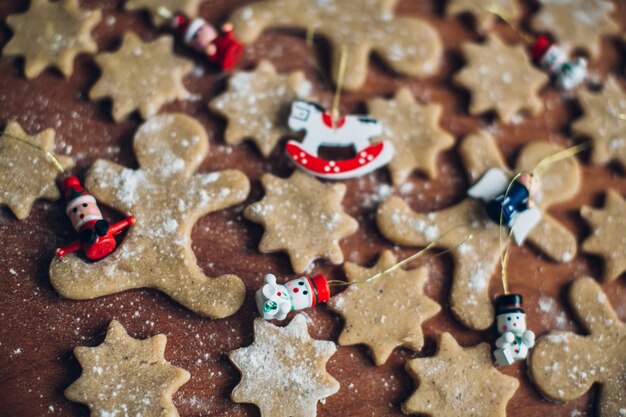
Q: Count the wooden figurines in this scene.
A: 7